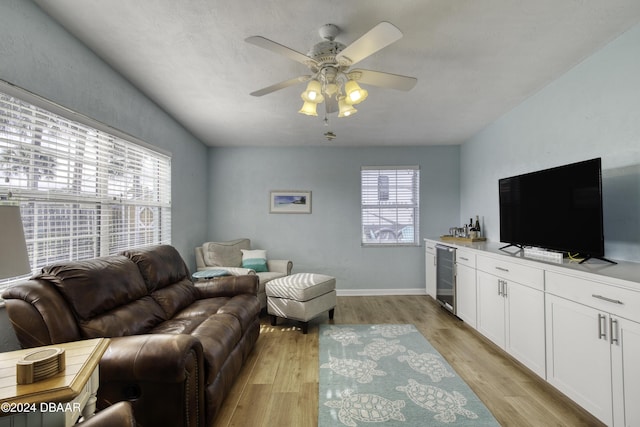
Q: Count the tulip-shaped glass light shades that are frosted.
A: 4